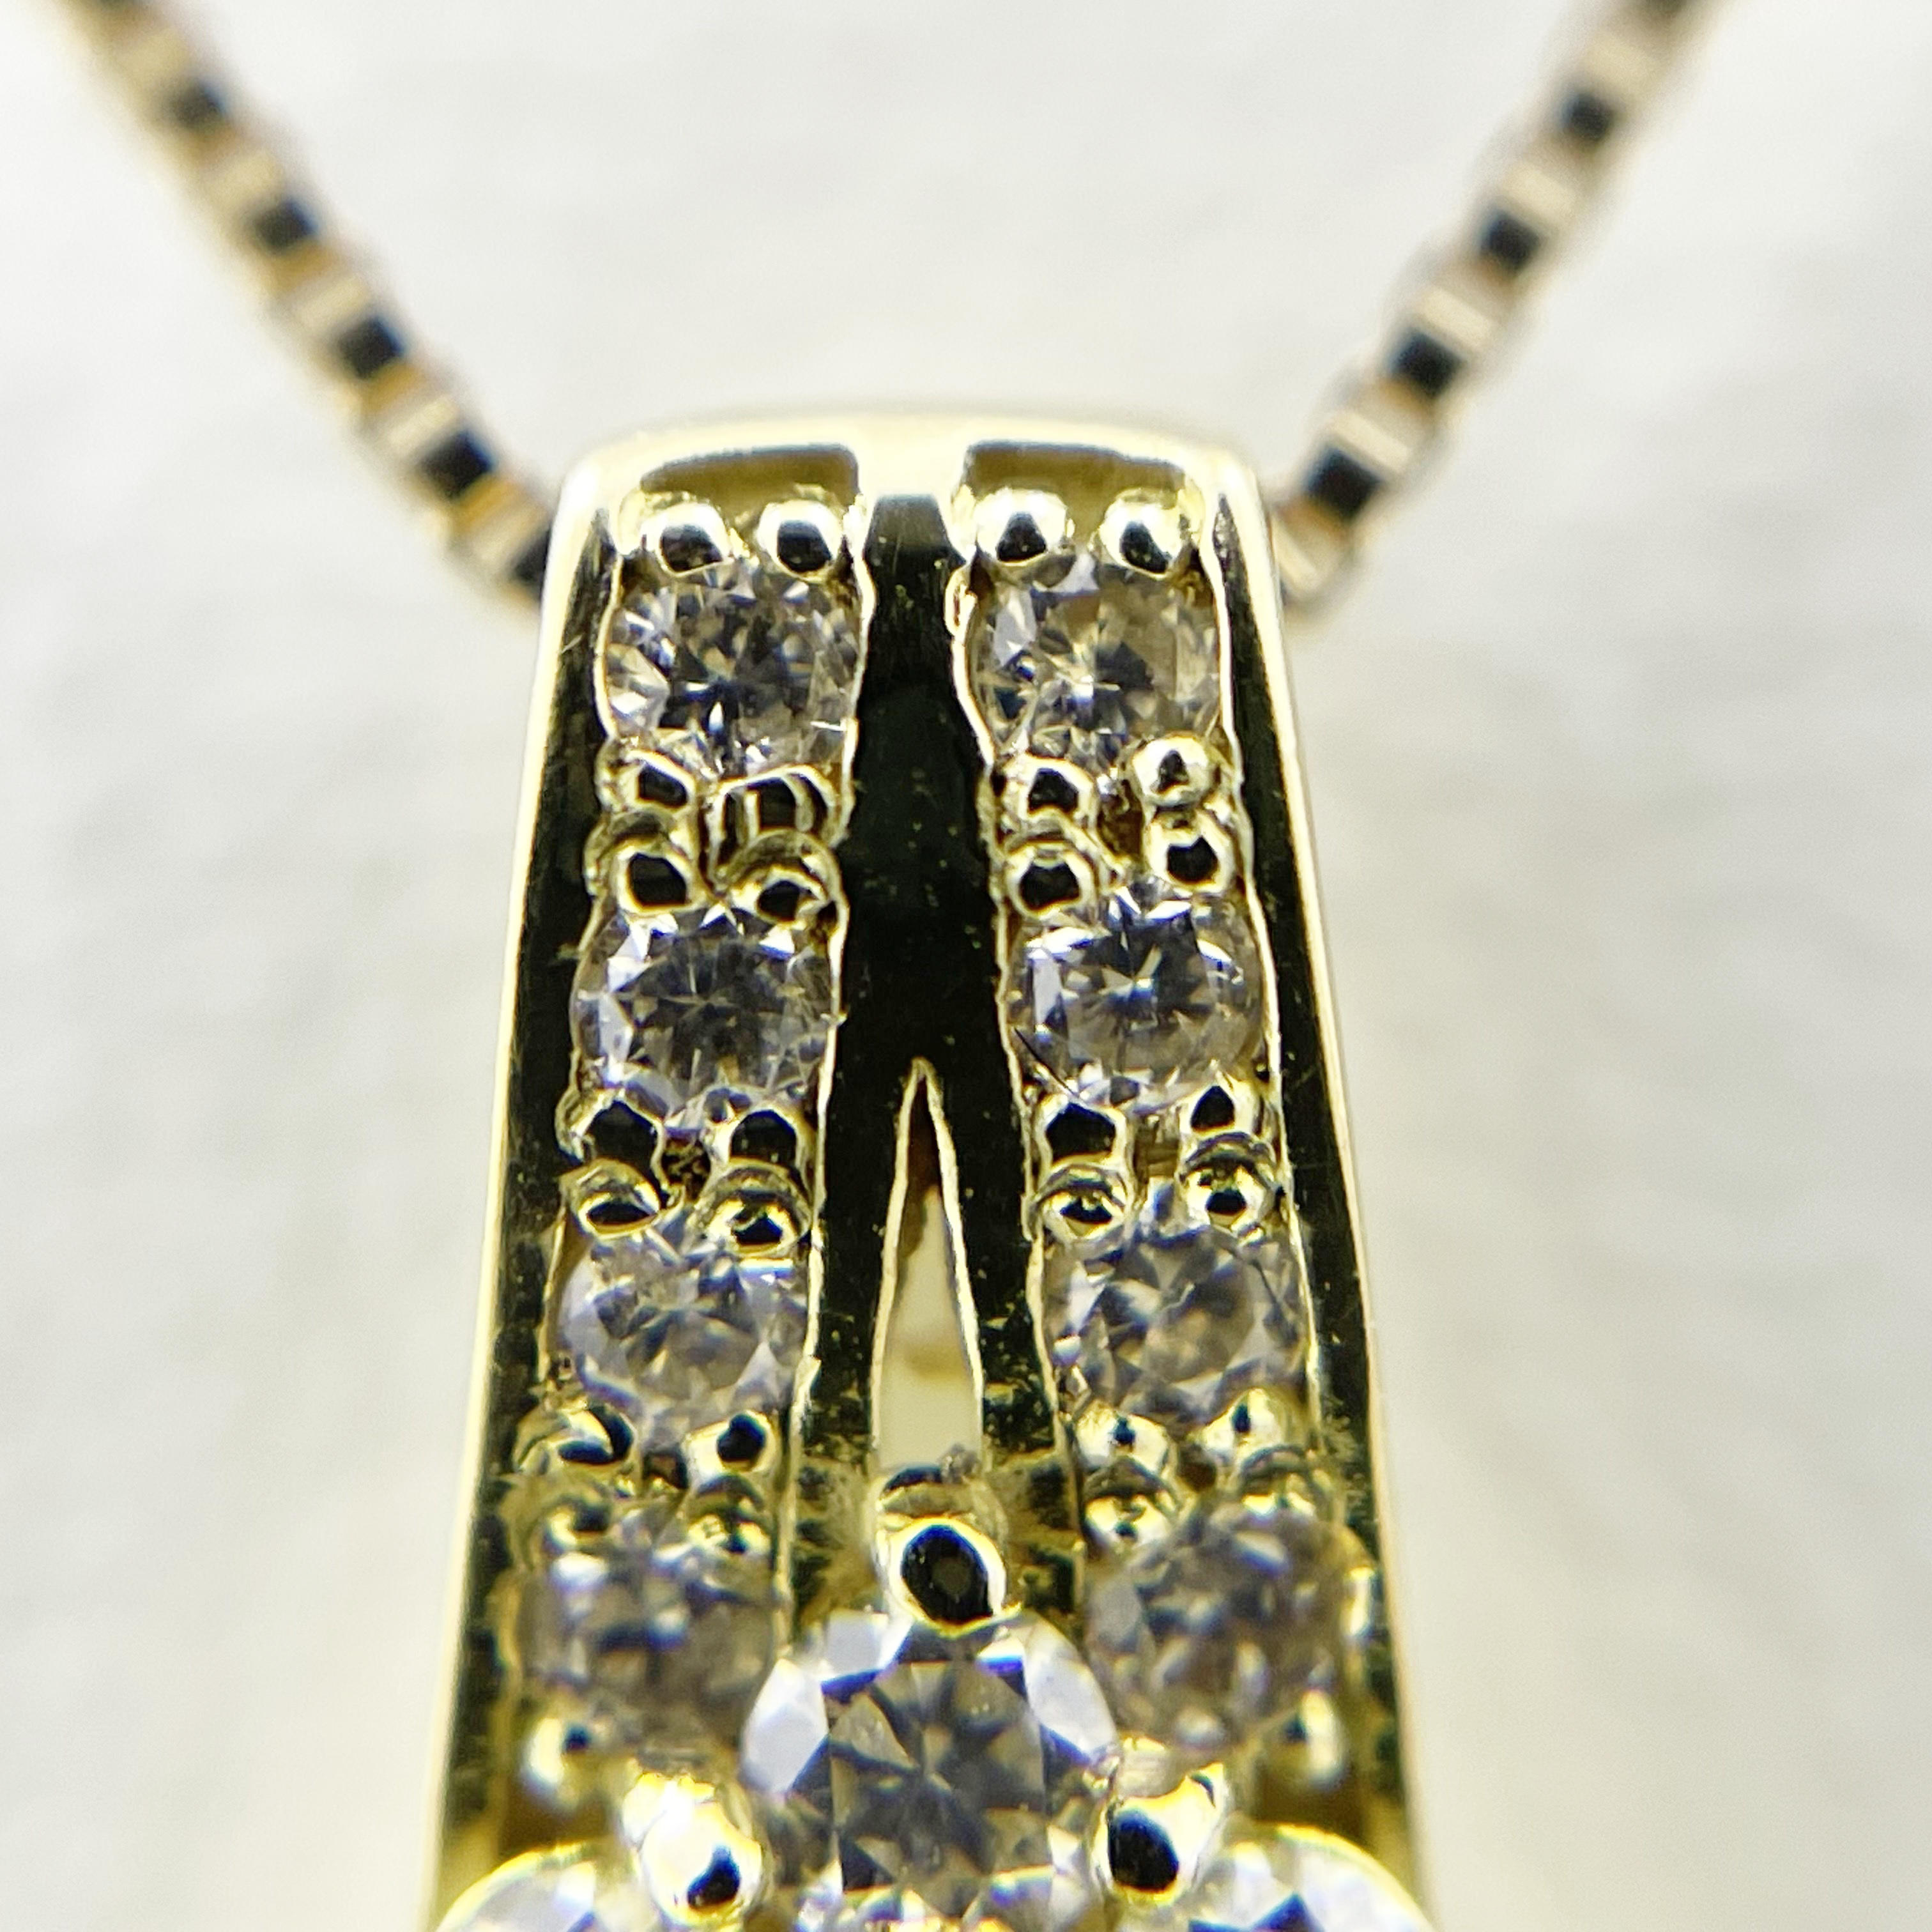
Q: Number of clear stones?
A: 11